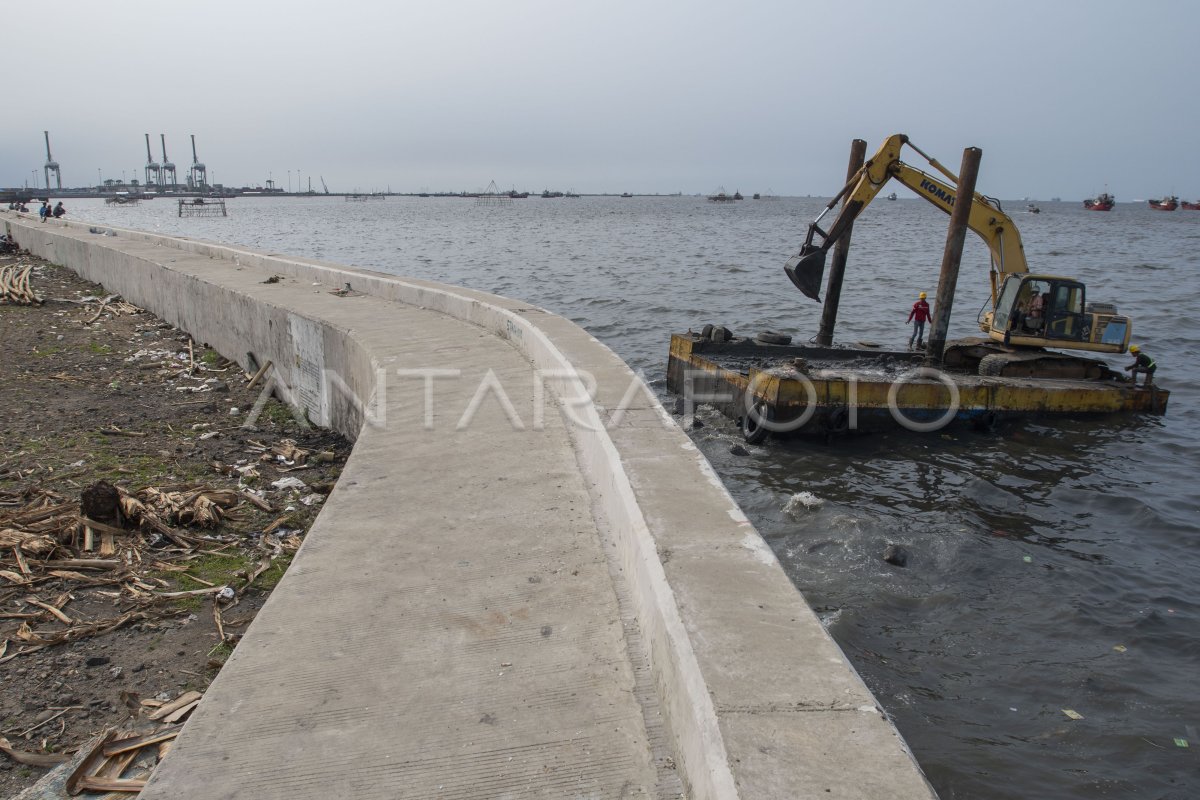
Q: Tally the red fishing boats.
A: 3